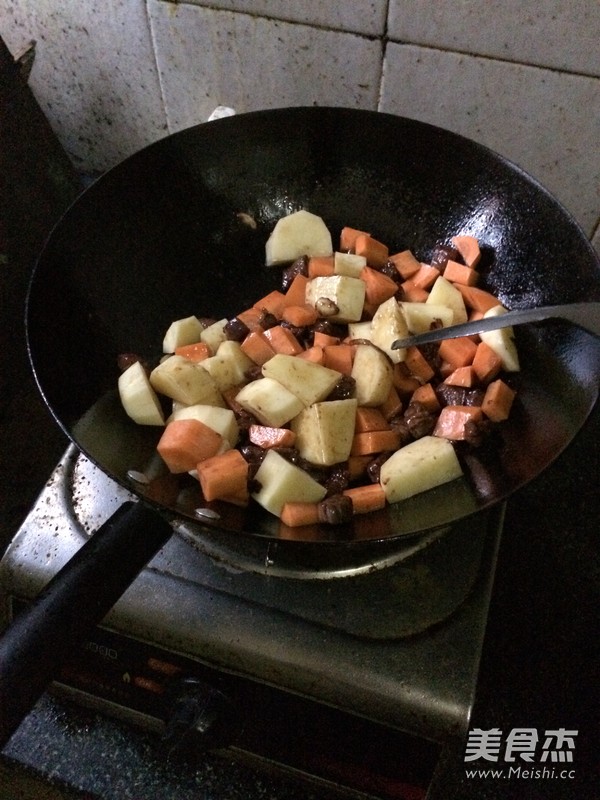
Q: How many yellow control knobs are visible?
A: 0